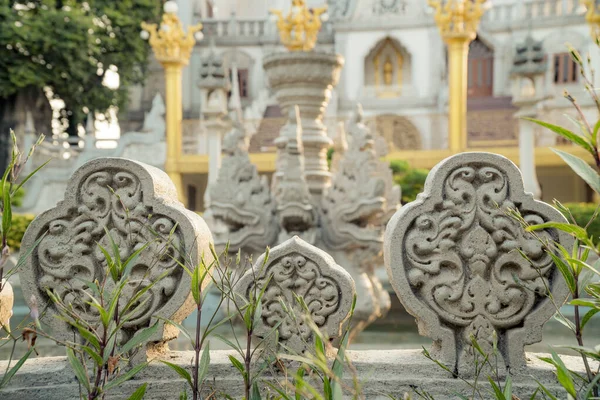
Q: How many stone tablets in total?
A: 3